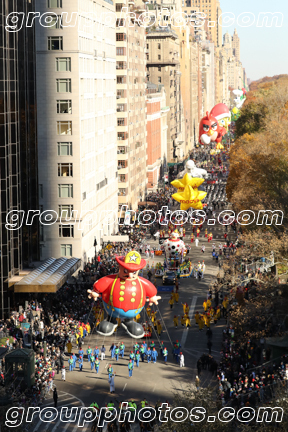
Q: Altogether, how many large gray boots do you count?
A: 2